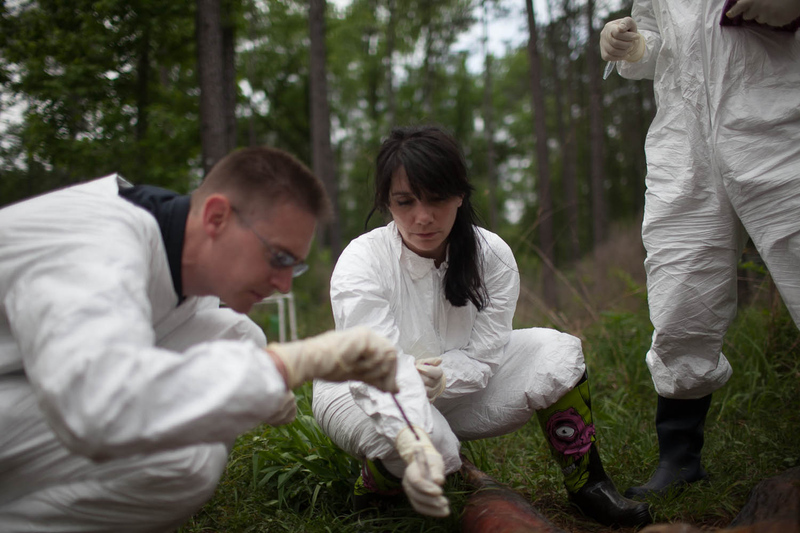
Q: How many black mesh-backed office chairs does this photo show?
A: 0